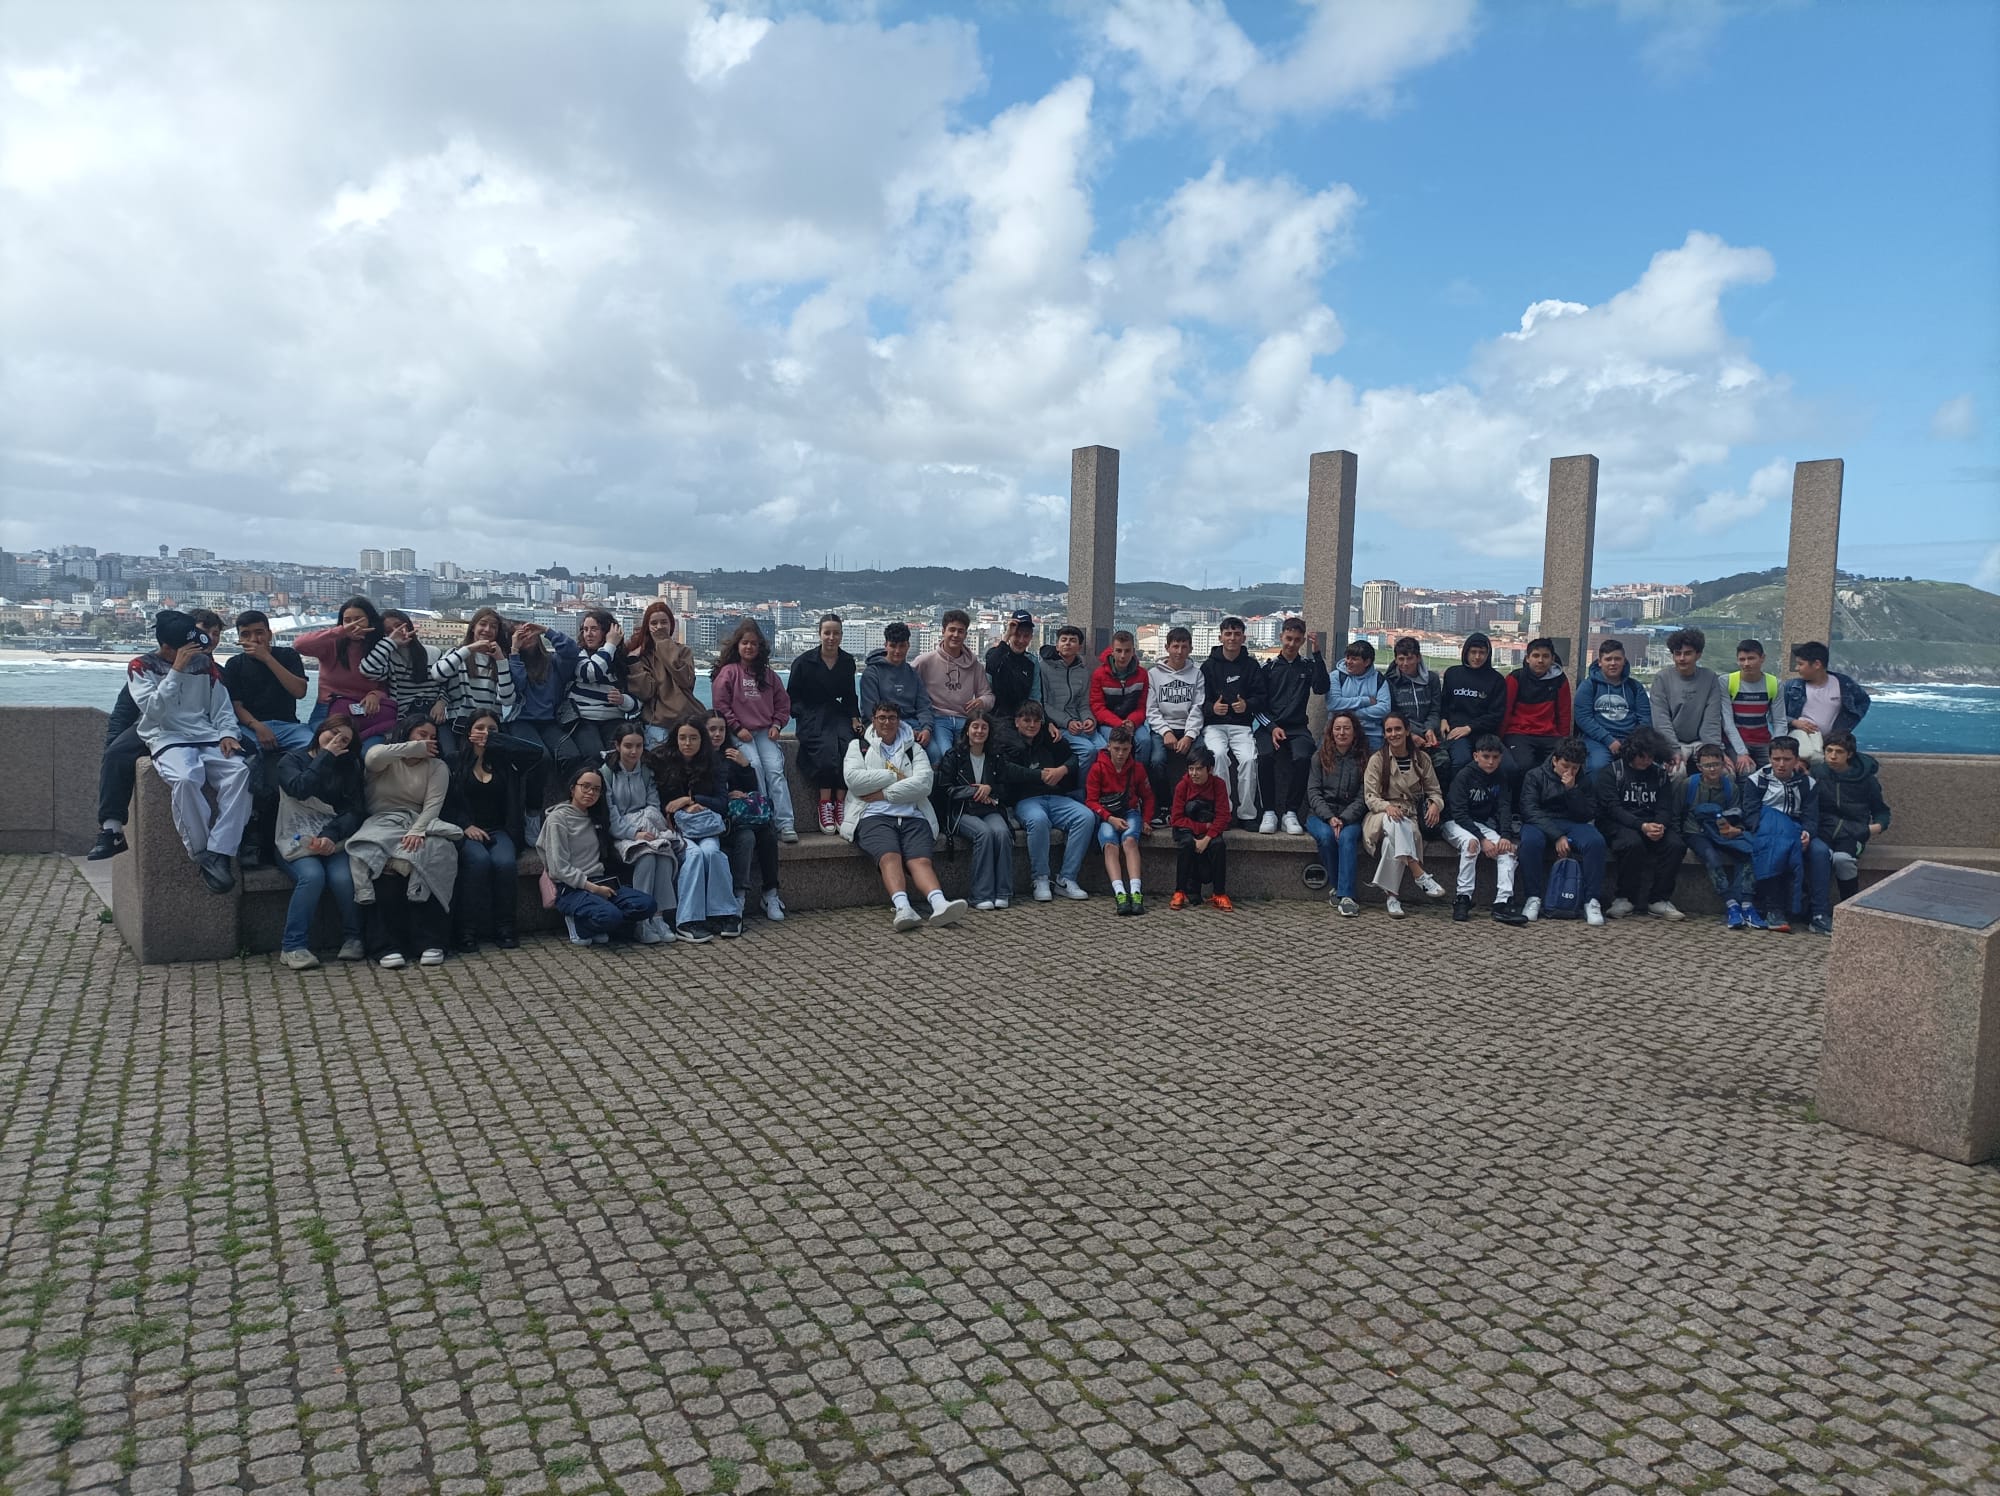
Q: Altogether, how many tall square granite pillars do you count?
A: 4